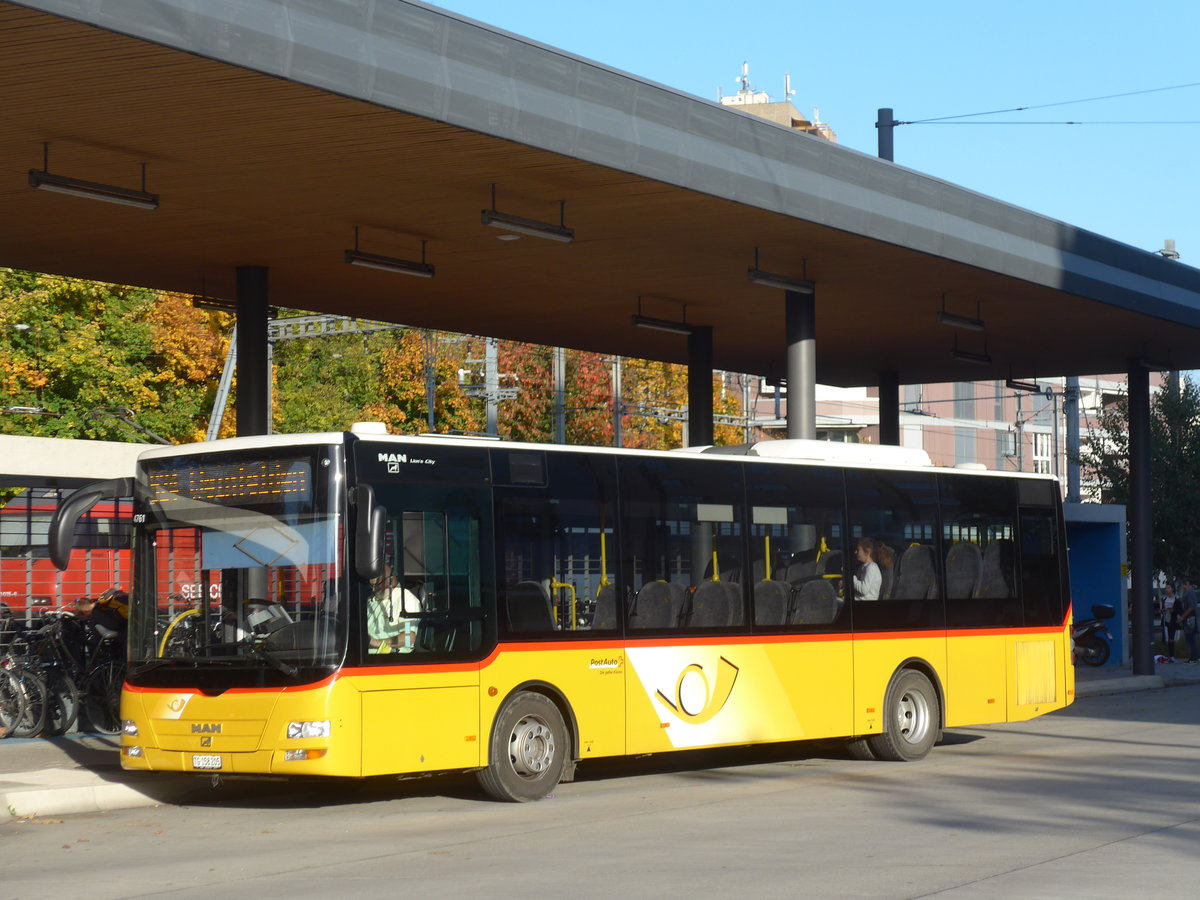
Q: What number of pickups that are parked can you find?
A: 0